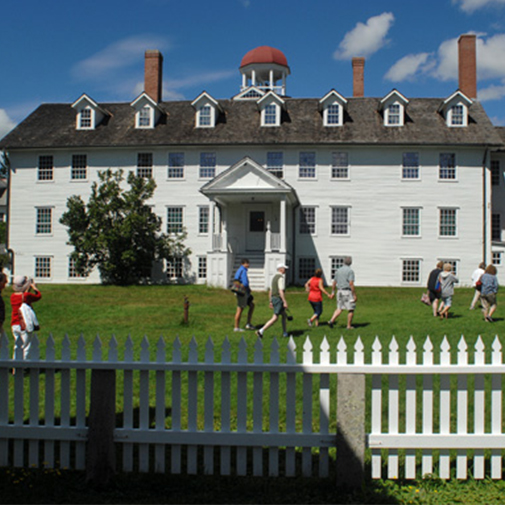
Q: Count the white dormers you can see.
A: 7